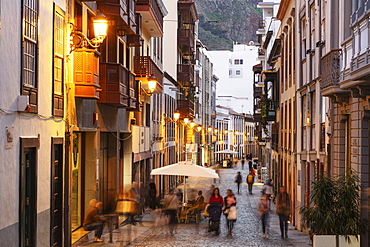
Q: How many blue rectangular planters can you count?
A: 0